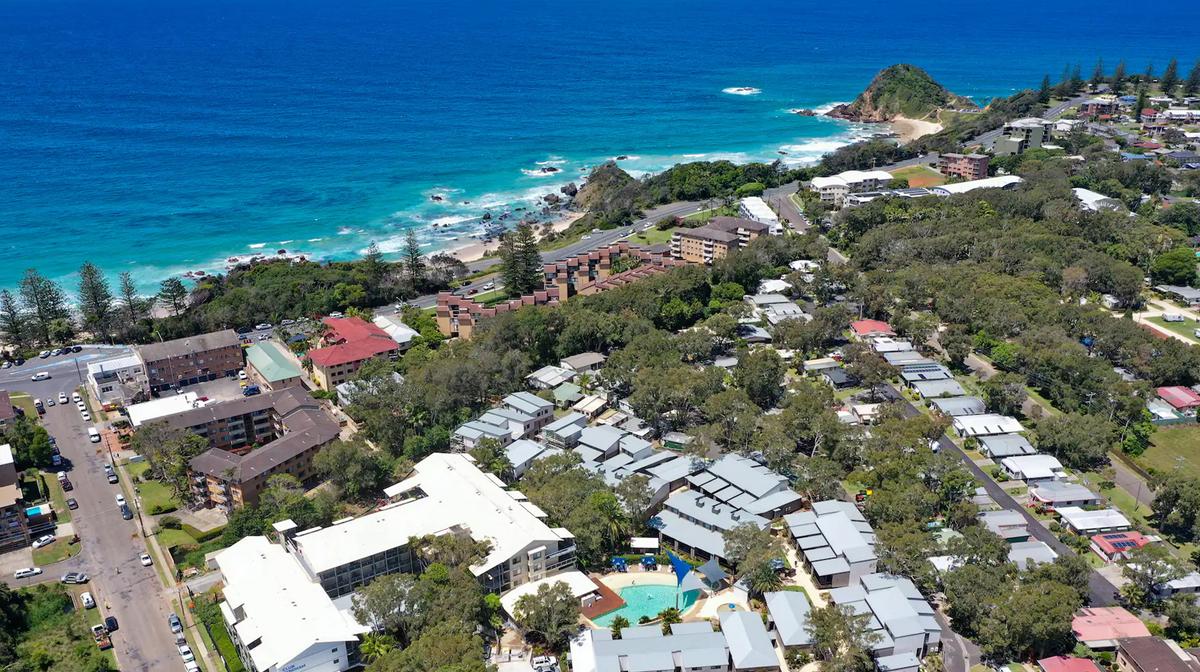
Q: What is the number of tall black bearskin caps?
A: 0